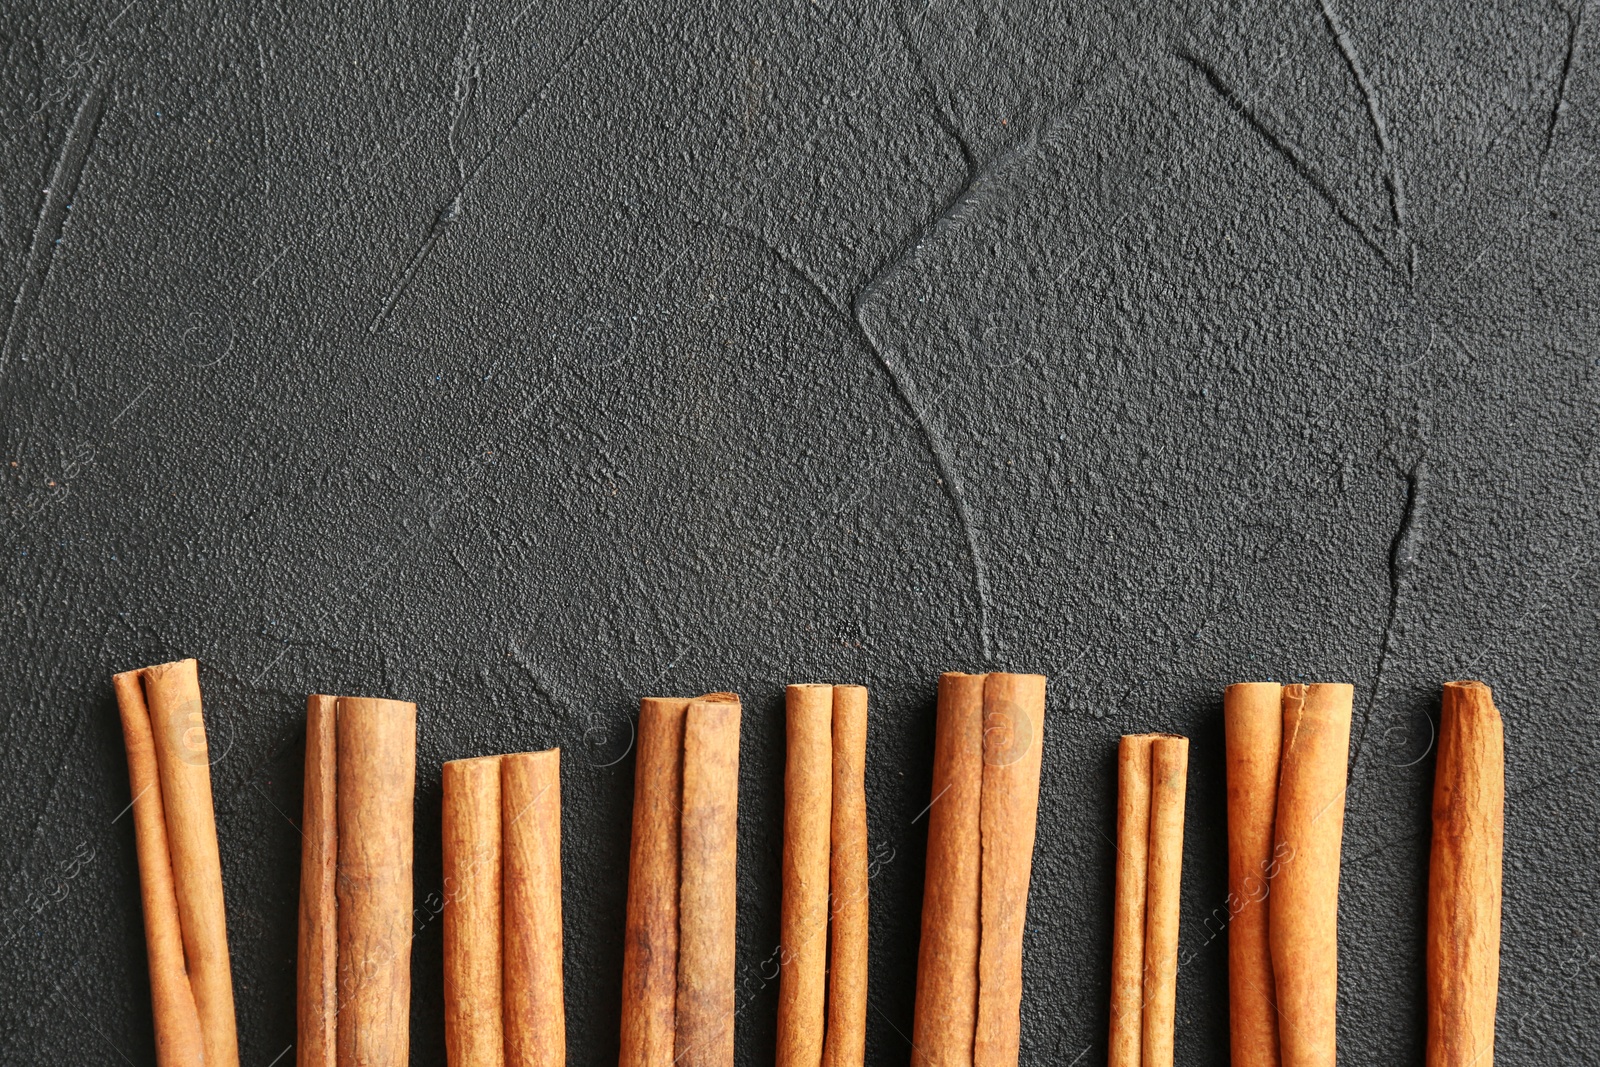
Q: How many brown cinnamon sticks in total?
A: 9